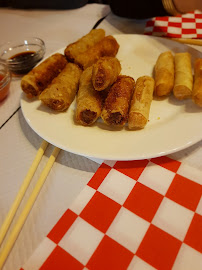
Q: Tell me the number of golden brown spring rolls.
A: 11